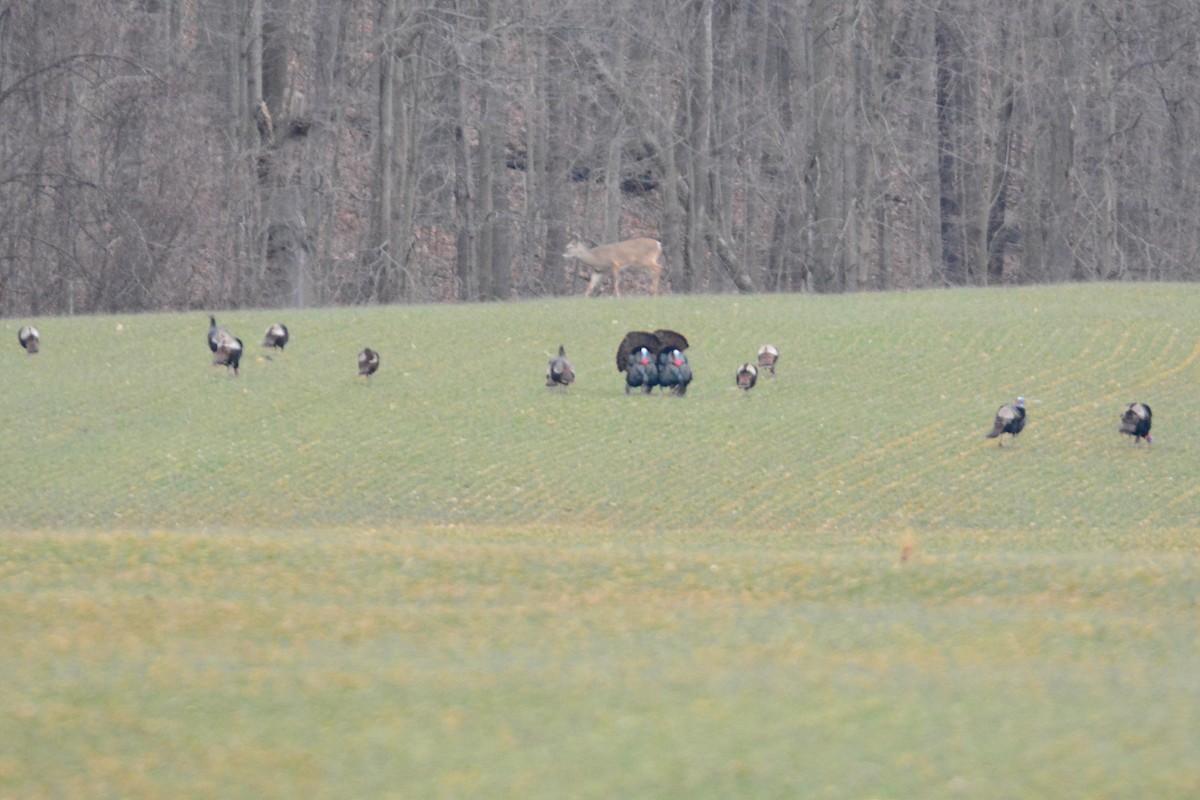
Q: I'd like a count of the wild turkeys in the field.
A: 12